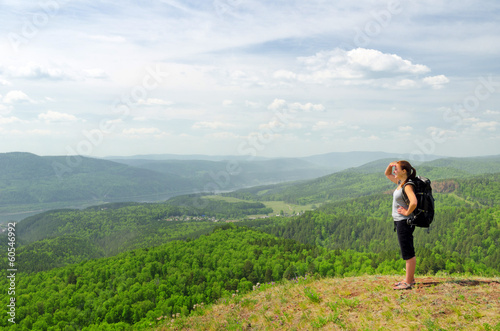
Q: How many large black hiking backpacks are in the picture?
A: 1